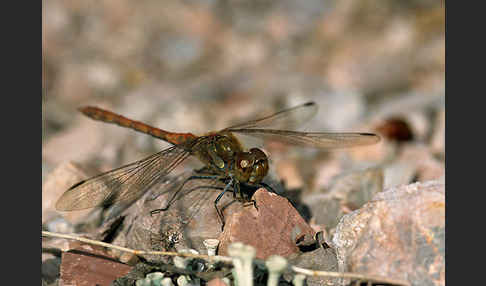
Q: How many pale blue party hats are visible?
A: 0